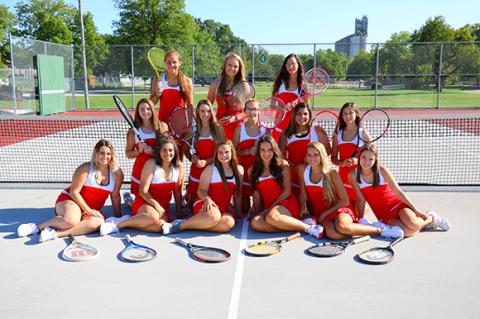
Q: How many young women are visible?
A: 14